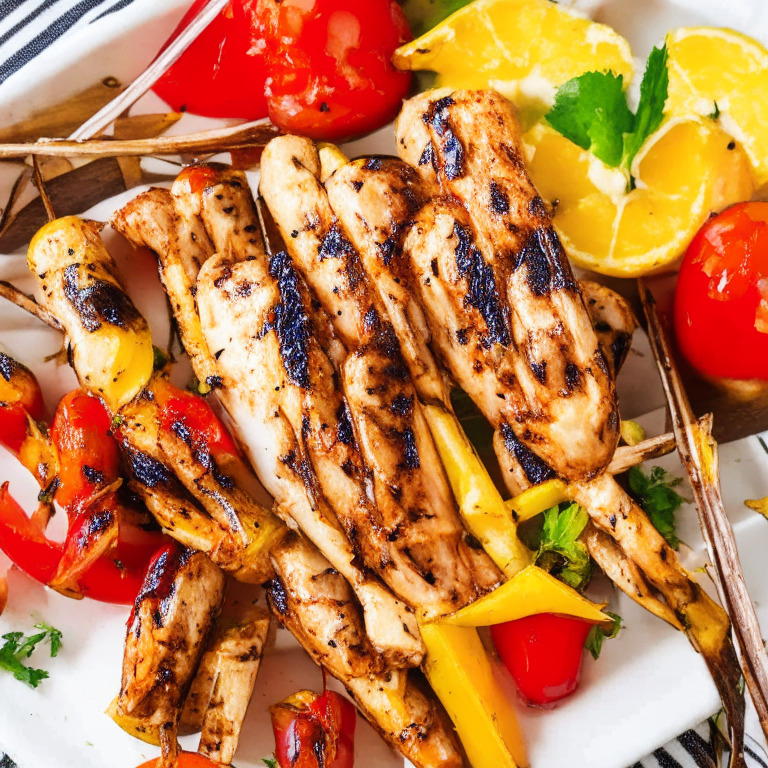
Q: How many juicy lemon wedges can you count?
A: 3